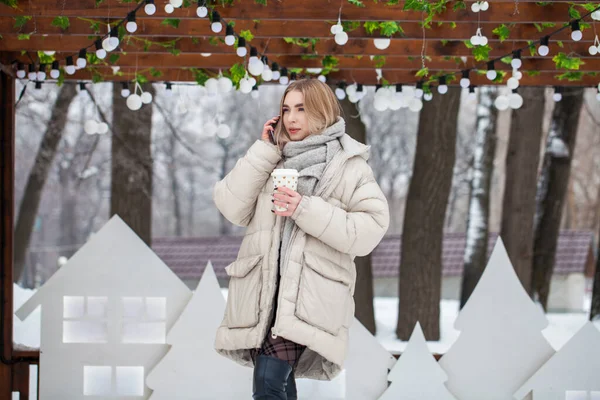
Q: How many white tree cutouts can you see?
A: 3